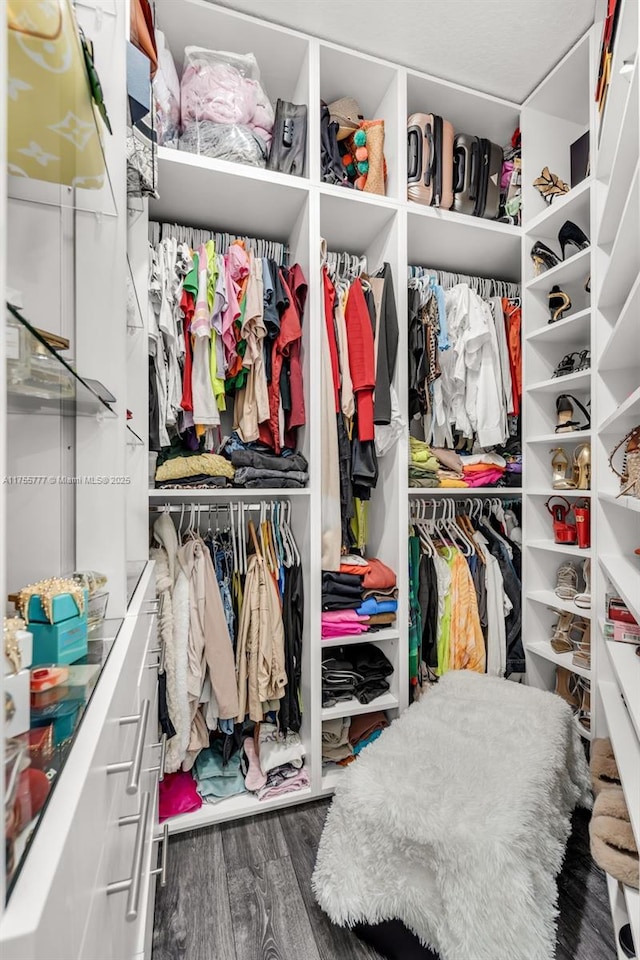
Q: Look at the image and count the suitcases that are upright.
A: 2